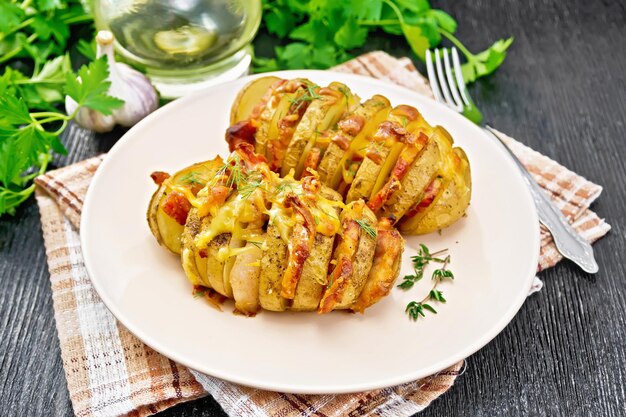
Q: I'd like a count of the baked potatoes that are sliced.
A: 2